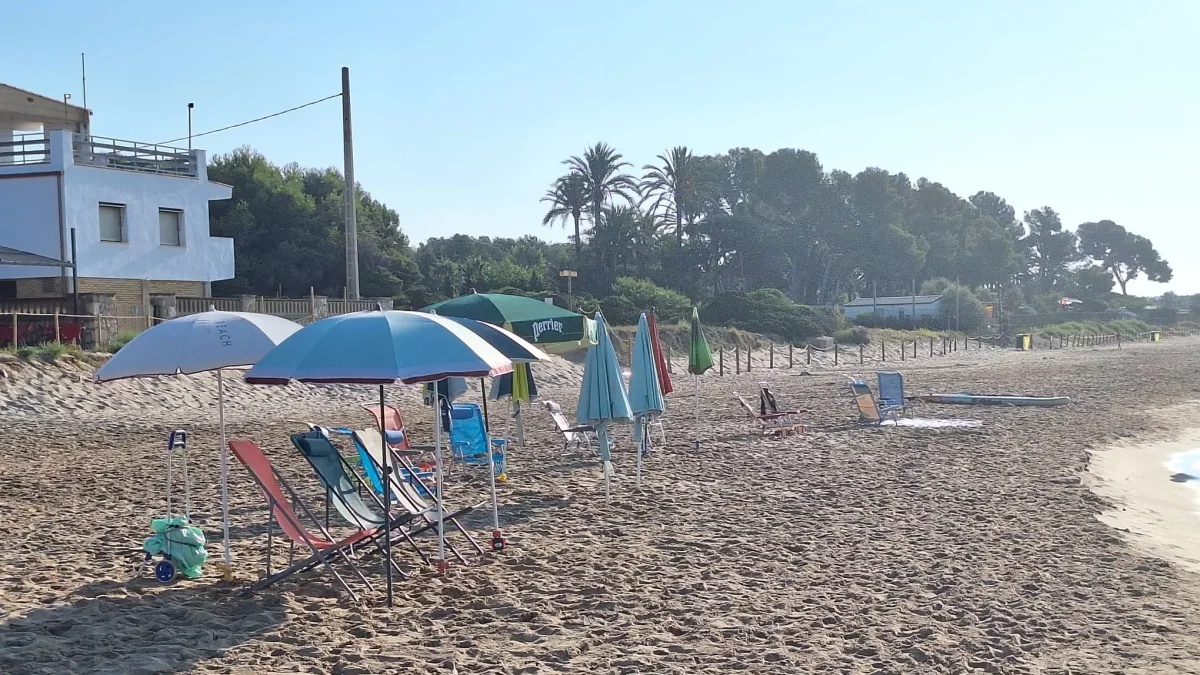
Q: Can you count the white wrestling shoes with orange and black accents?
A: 0